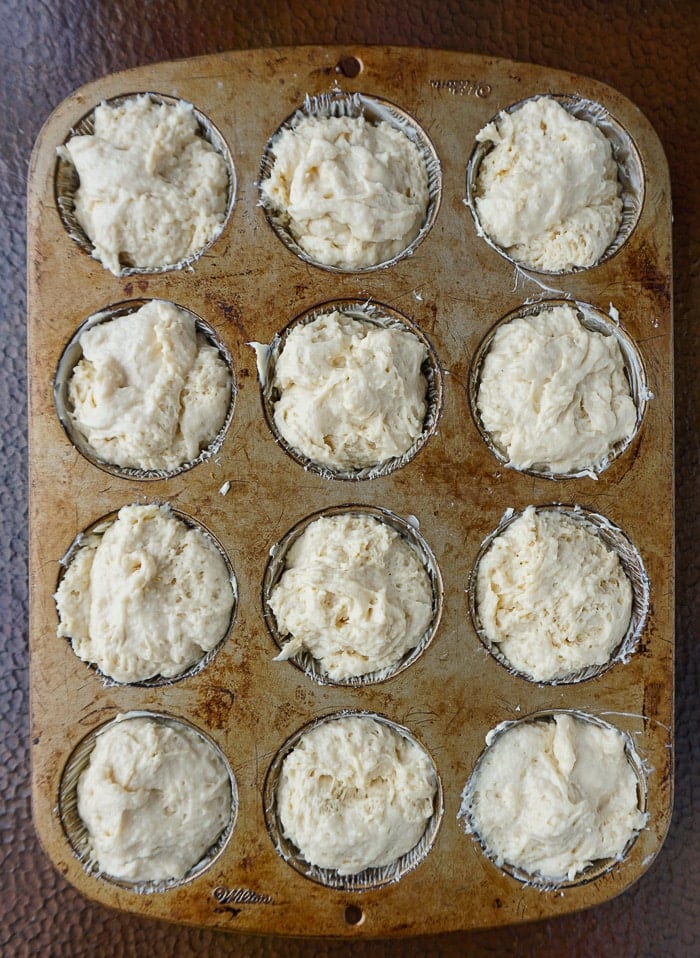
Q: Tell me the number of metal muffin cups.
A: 12